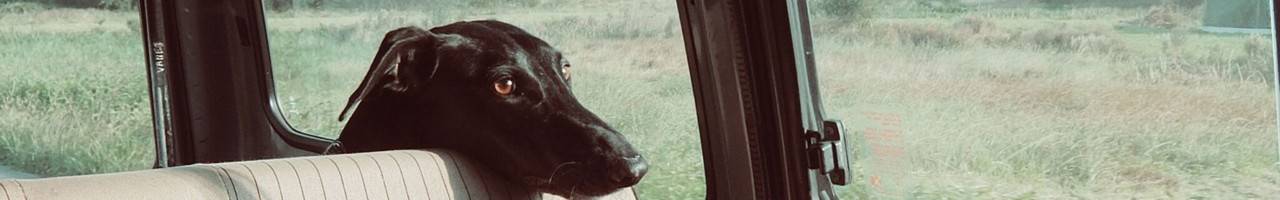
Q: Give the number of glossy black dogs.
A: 1